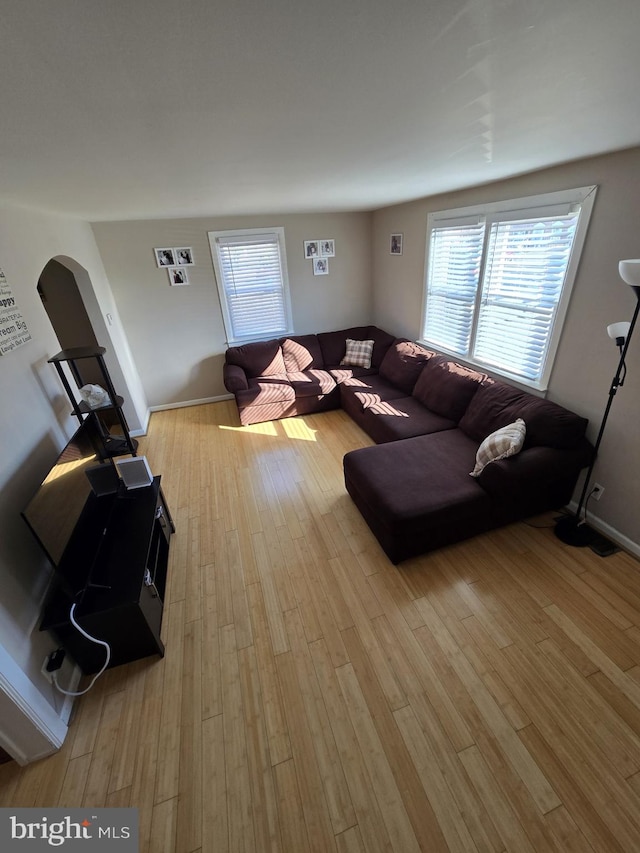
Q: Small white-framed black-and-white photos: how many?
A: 7